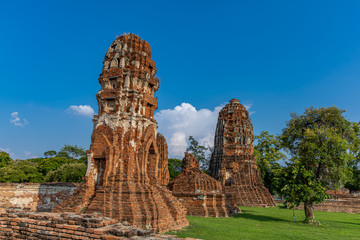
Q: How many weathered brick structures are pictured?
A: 3